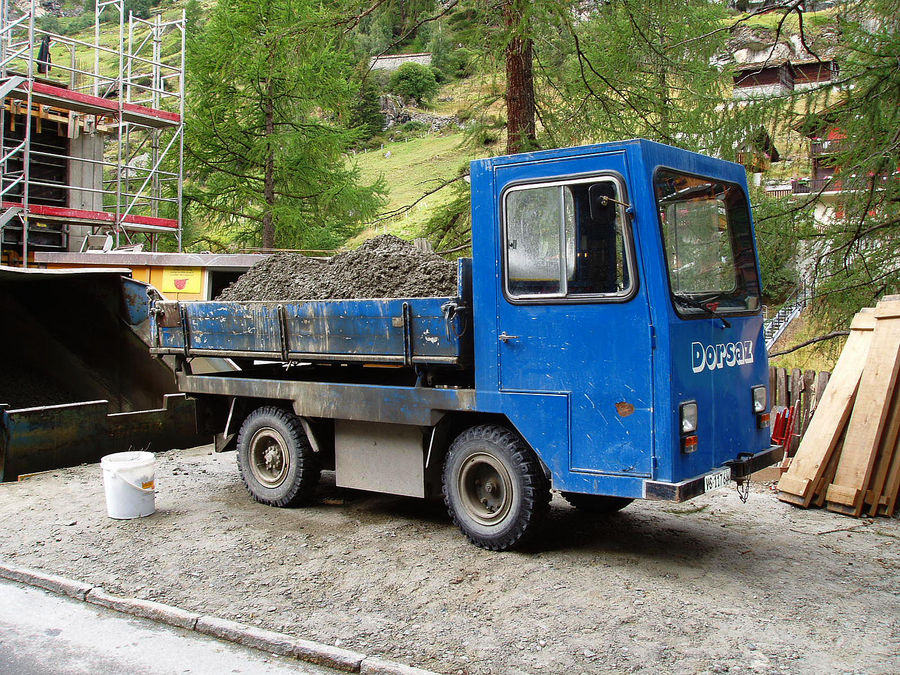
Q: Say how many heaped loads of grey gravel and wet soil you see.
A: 1